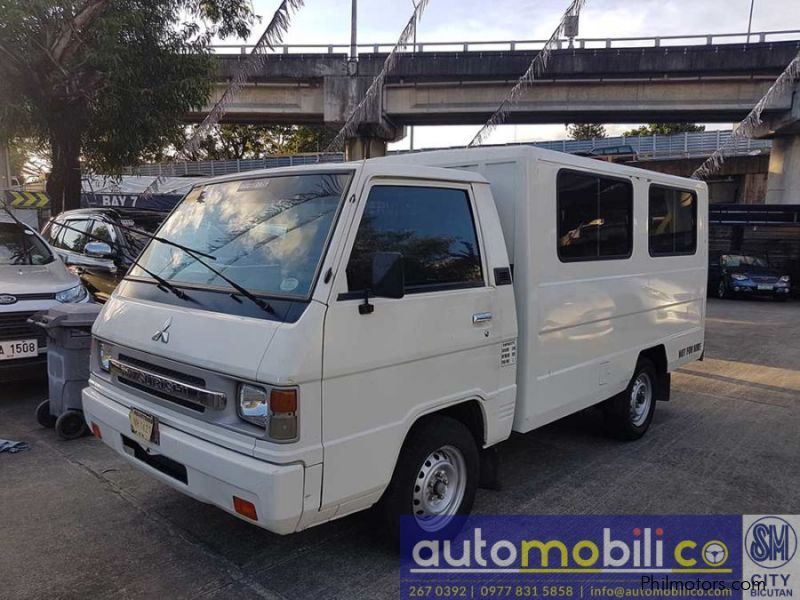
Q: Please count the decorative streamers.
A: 4